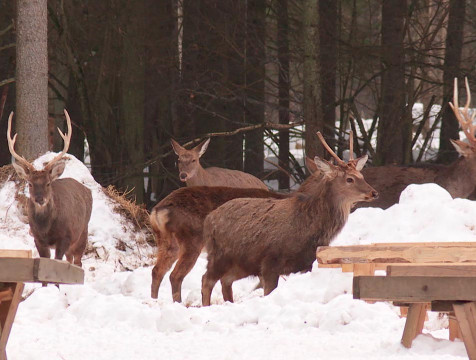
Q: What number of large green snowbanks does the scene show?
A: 0